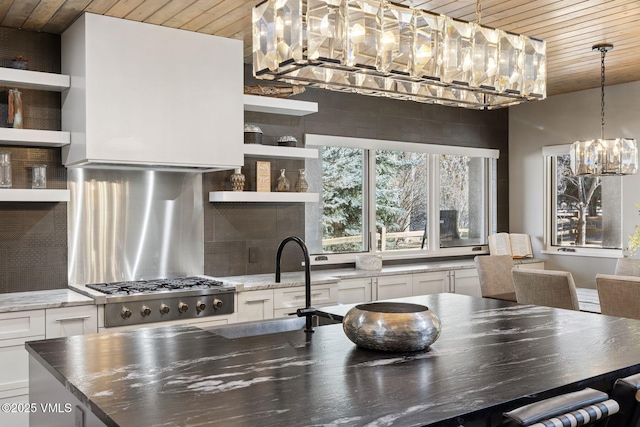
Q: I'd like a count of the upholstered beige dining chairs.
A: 4